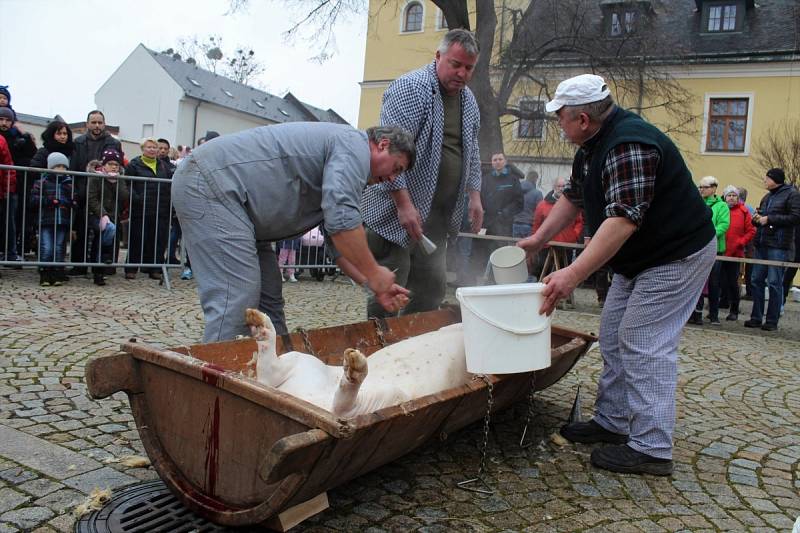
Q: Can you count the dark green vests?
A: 1